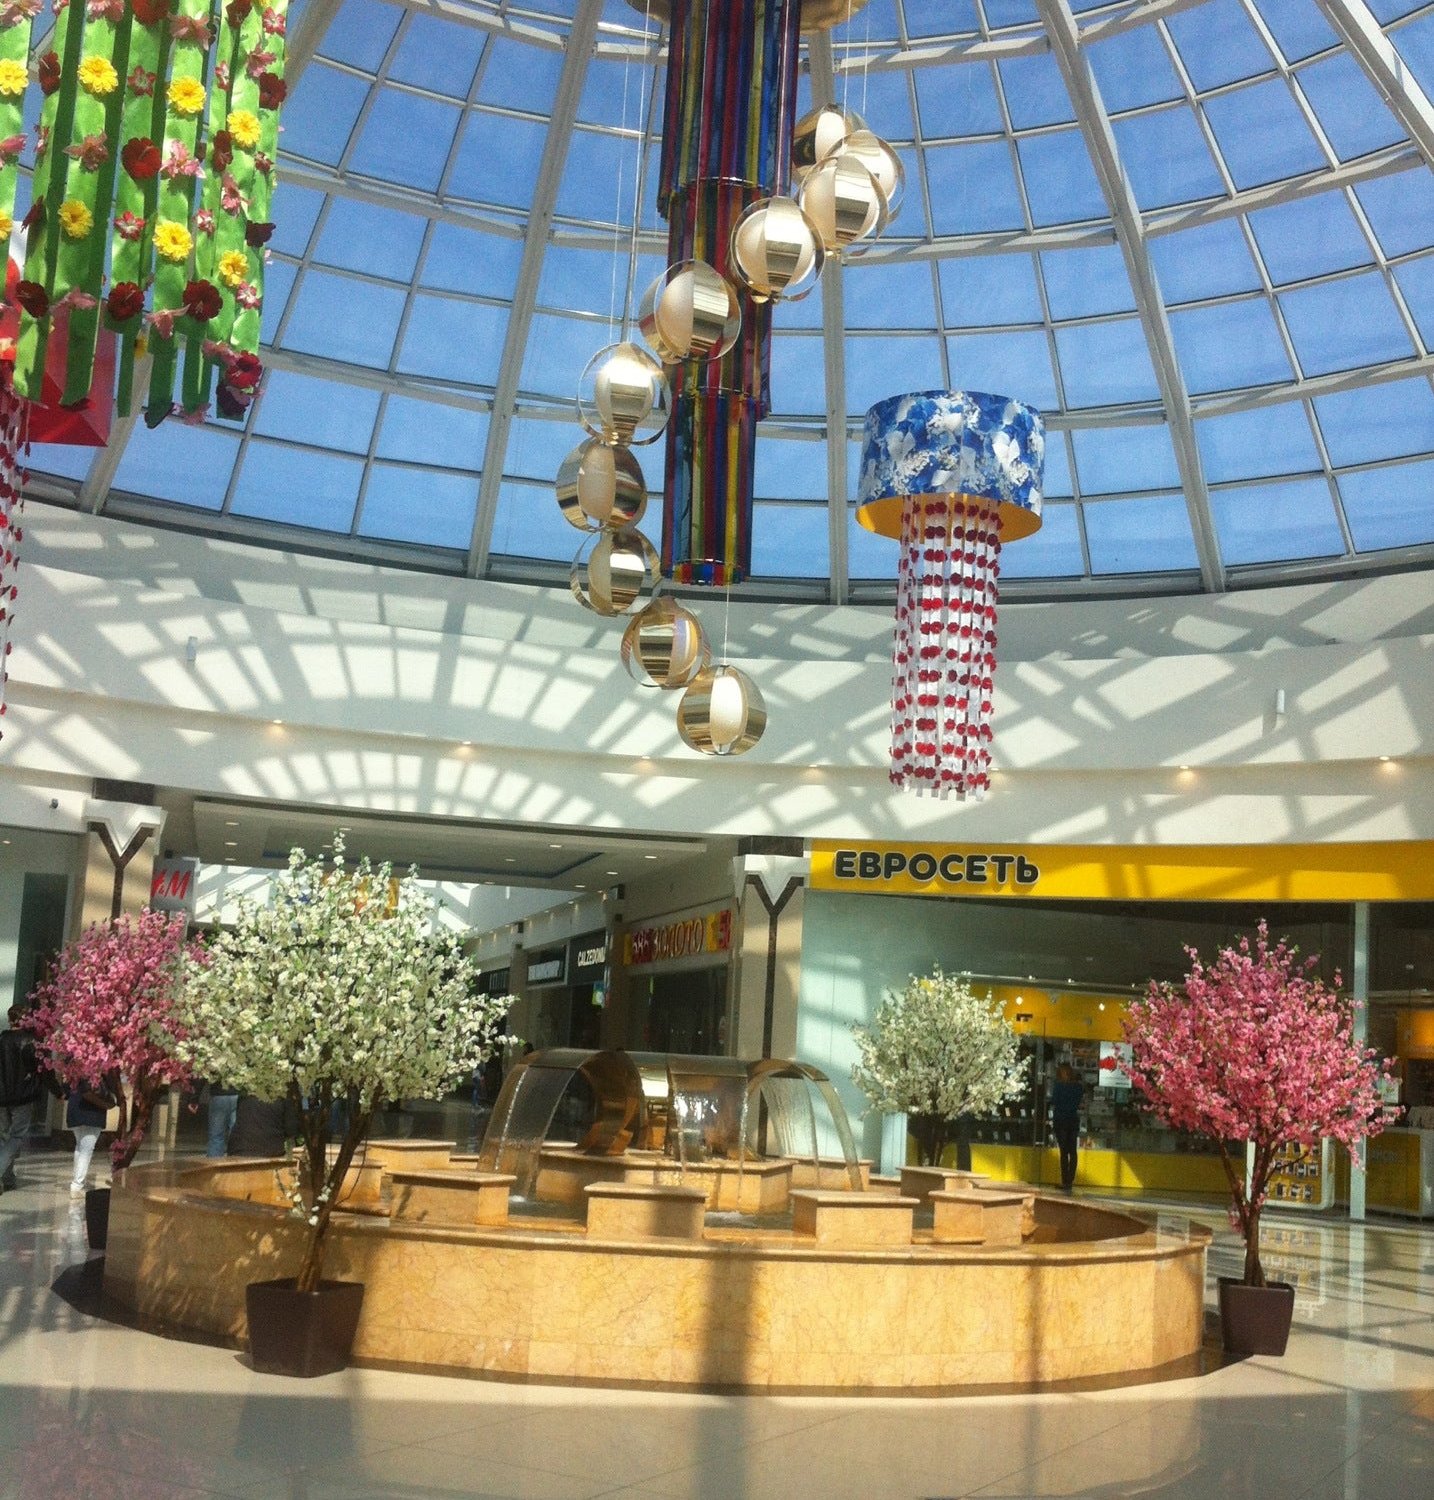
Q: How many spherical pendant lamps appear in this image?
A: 10